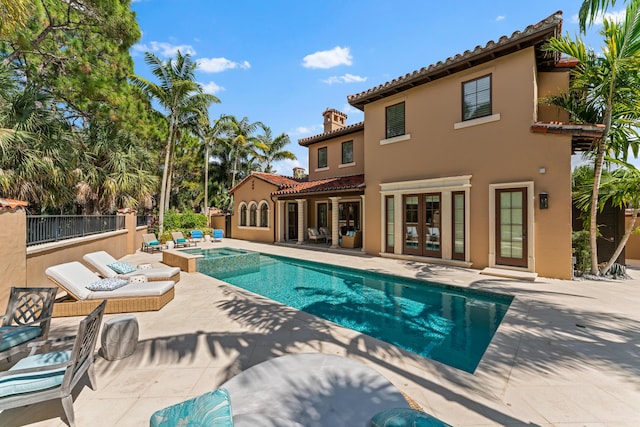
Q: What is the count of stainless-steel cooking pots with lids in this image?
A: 0